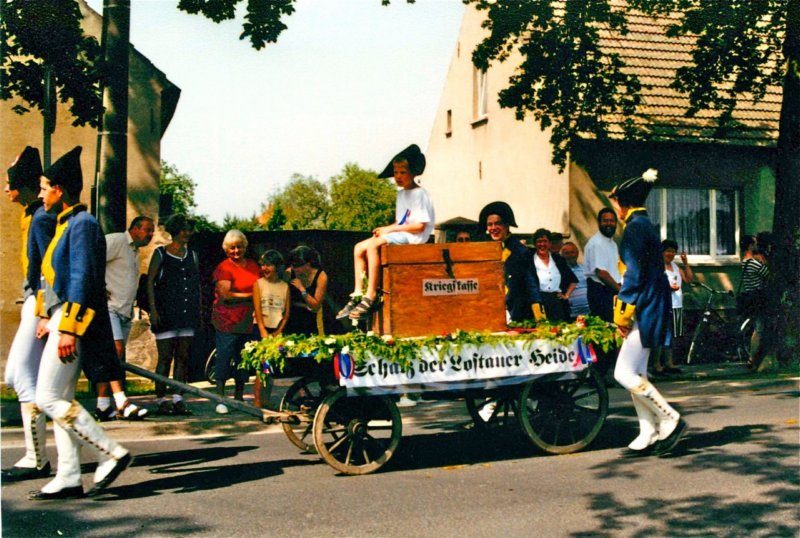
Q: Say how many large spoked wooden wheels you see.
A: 4